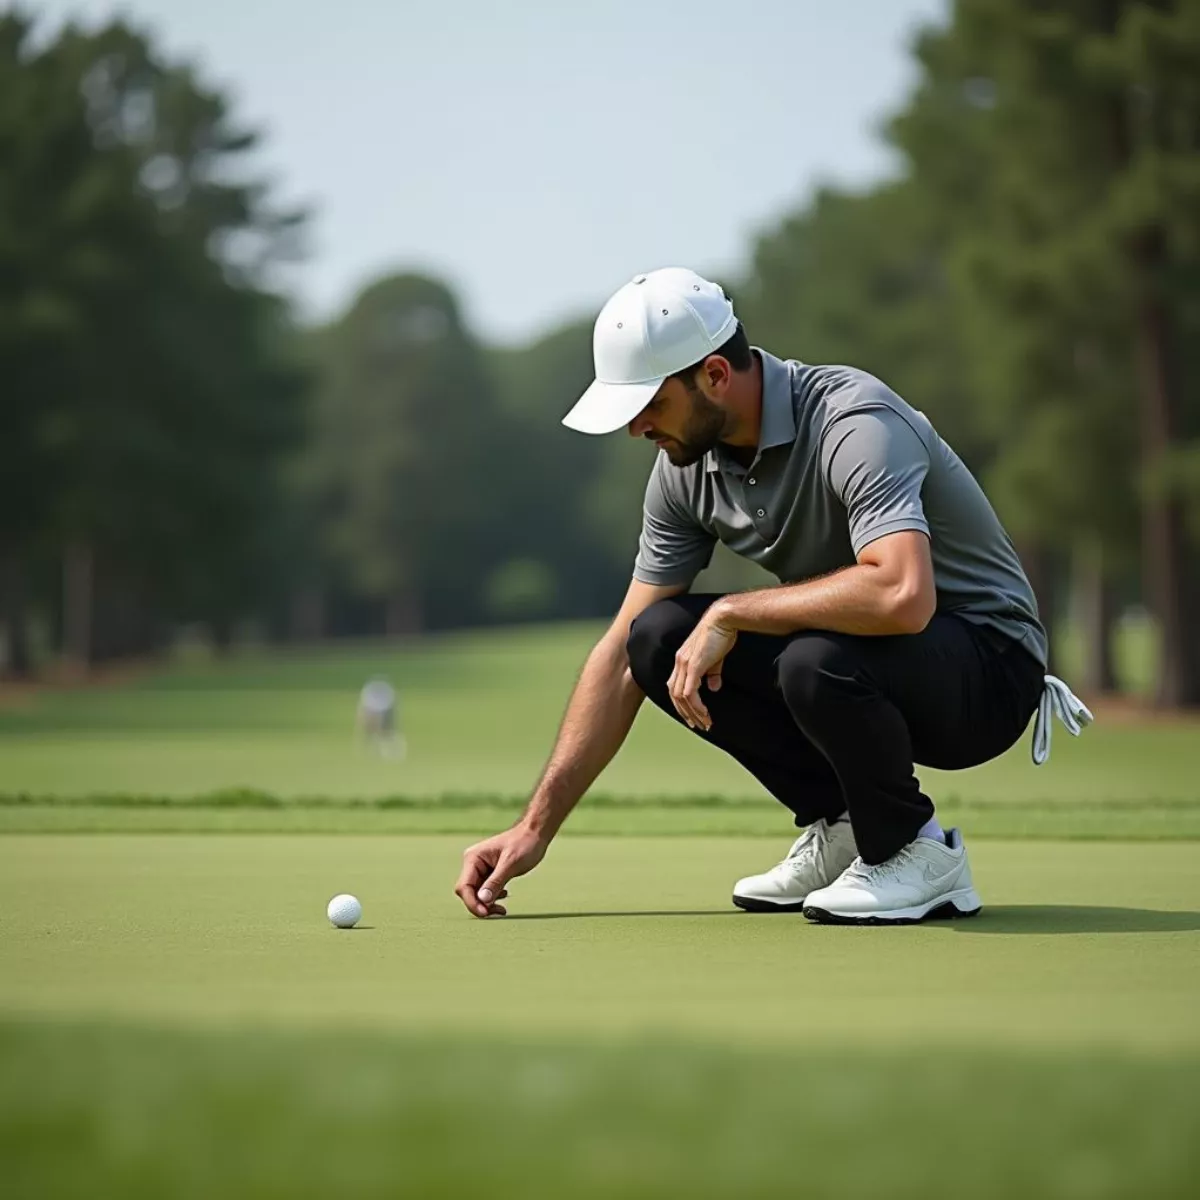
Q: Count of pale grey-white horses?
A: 0